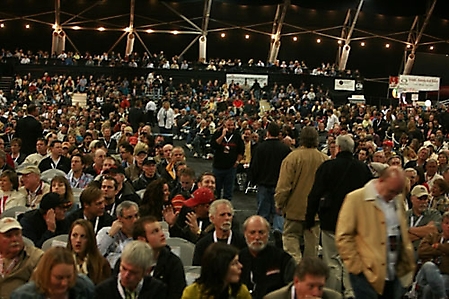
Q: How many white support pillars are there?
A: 6